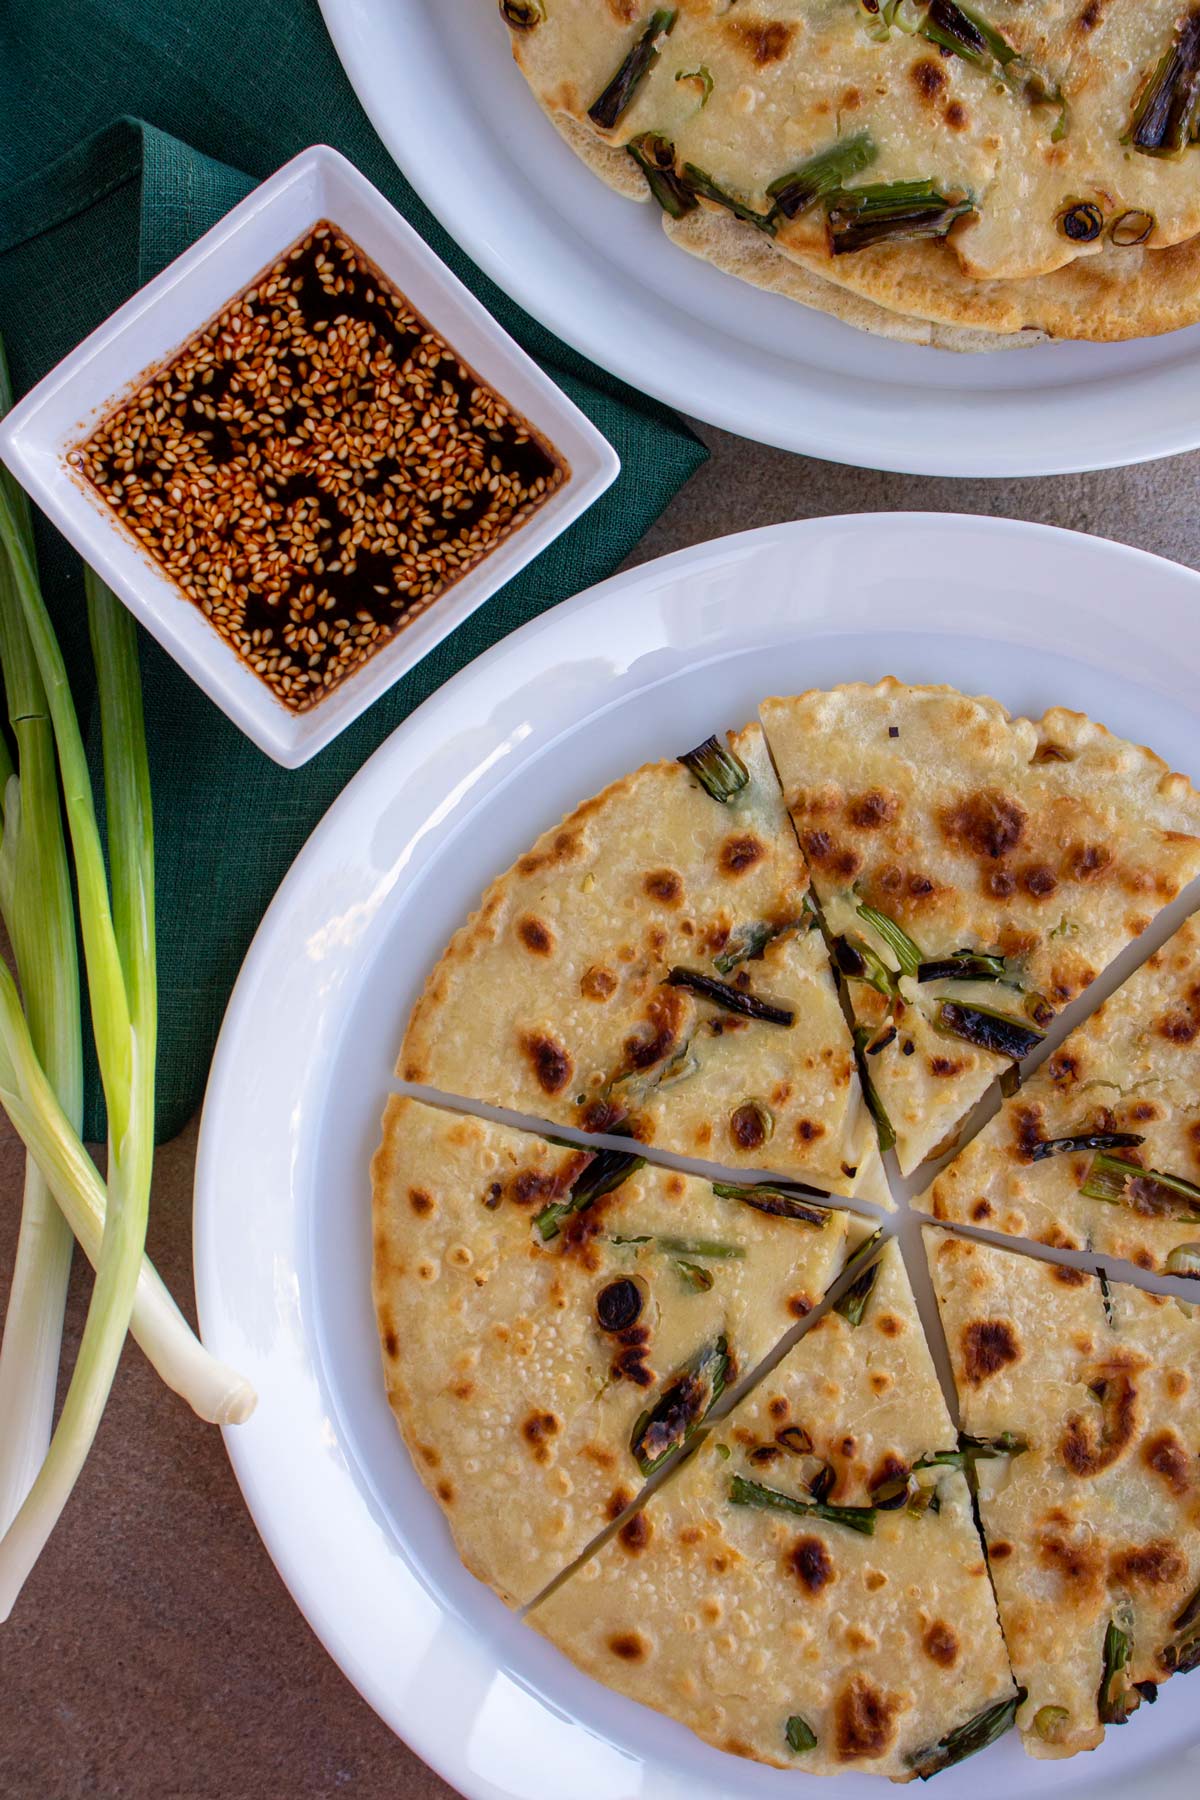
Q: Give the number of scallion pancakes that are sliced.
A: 1